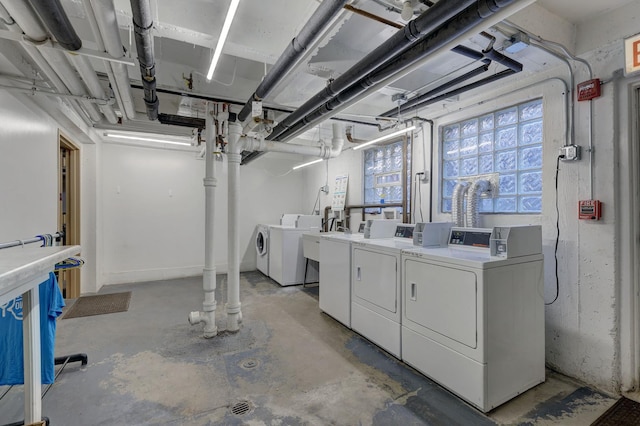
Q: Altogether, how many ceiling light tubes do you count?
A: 4